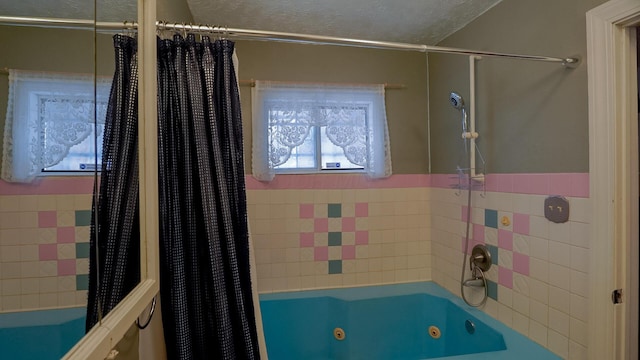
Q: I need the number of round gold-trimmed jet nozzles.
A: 2